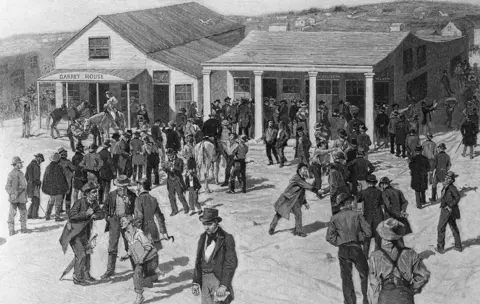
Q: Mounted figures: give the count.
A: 2